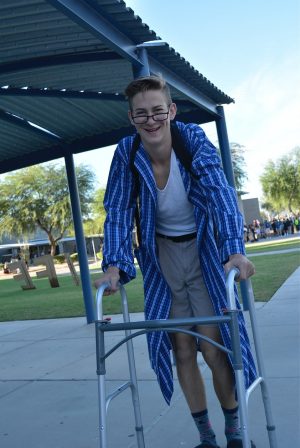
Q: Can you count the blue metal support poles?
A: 3